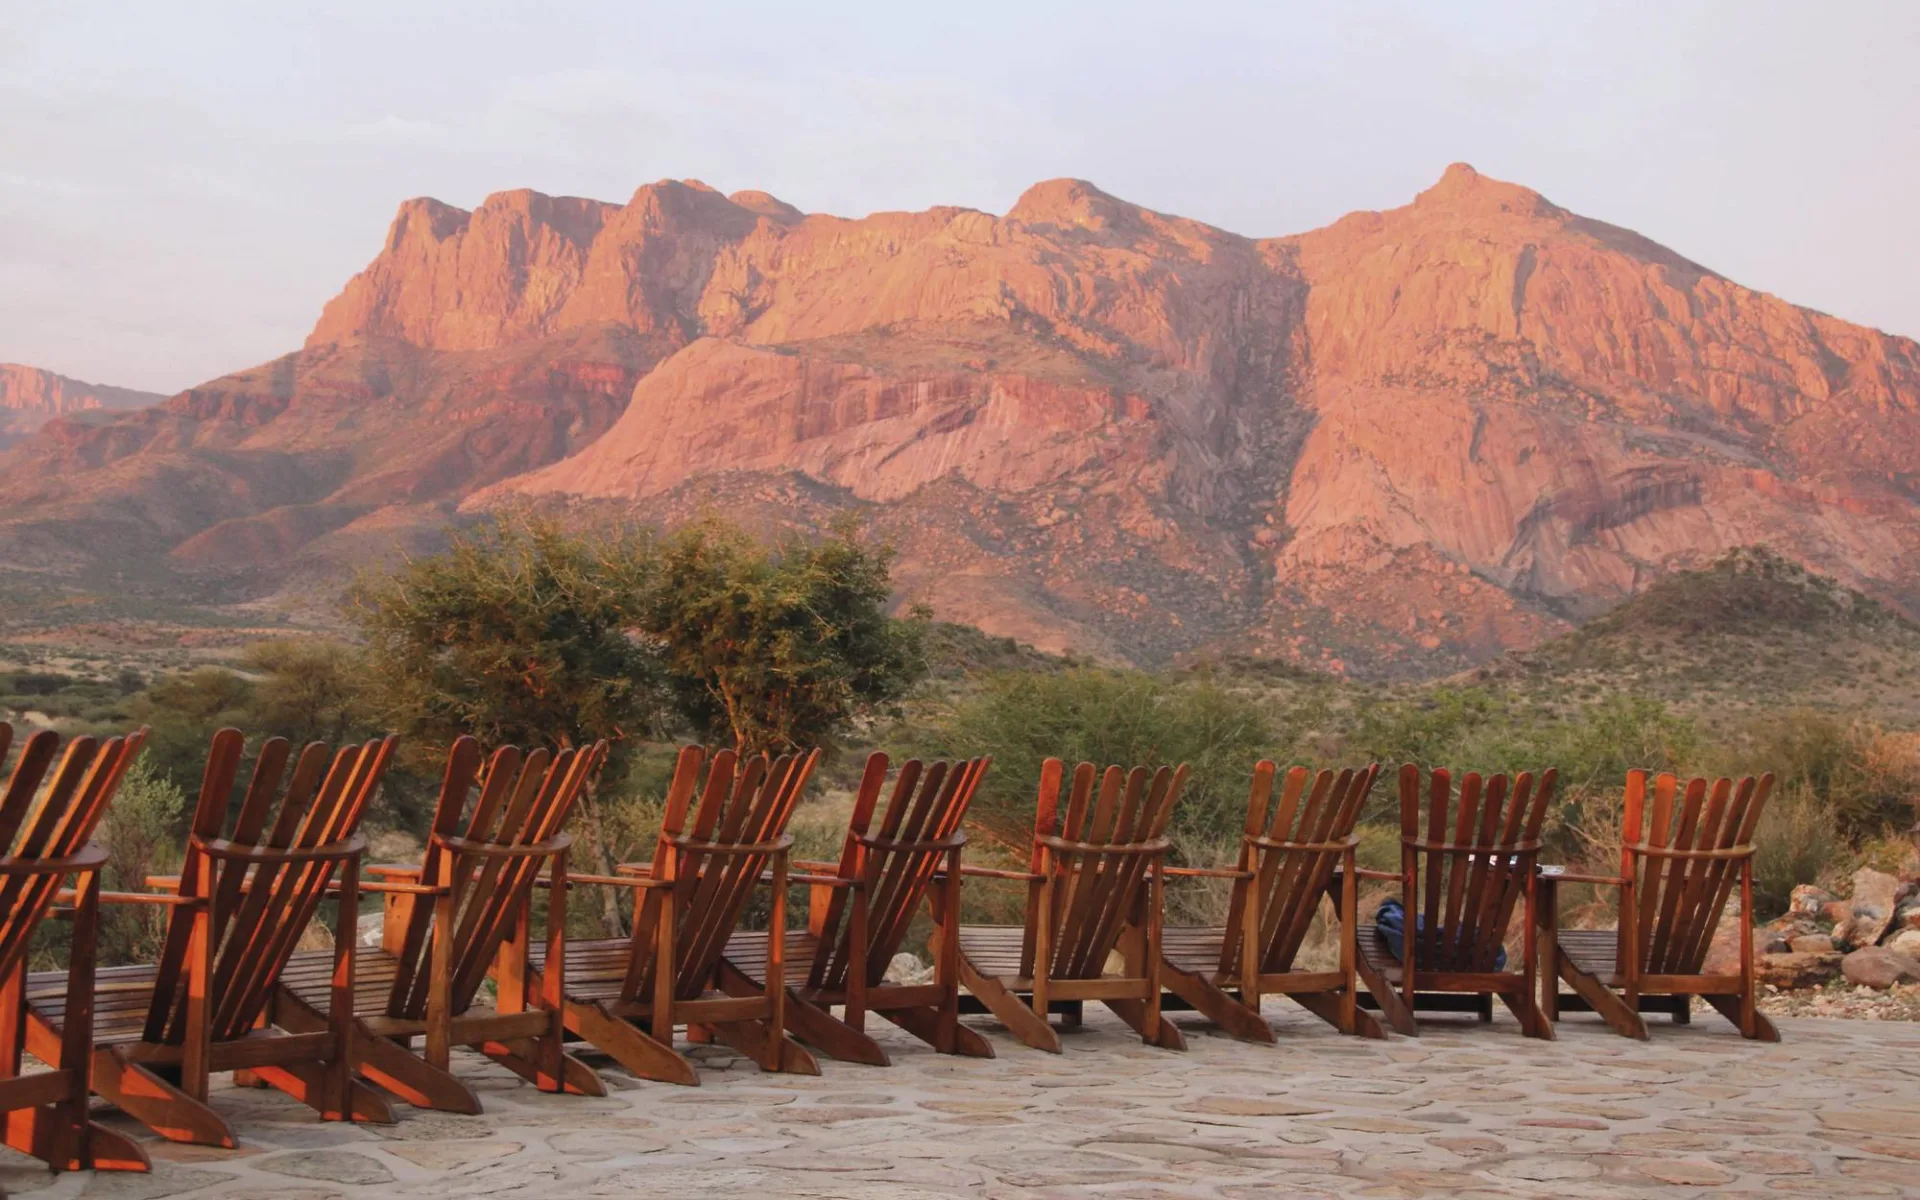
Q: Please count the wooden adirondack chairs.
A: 9